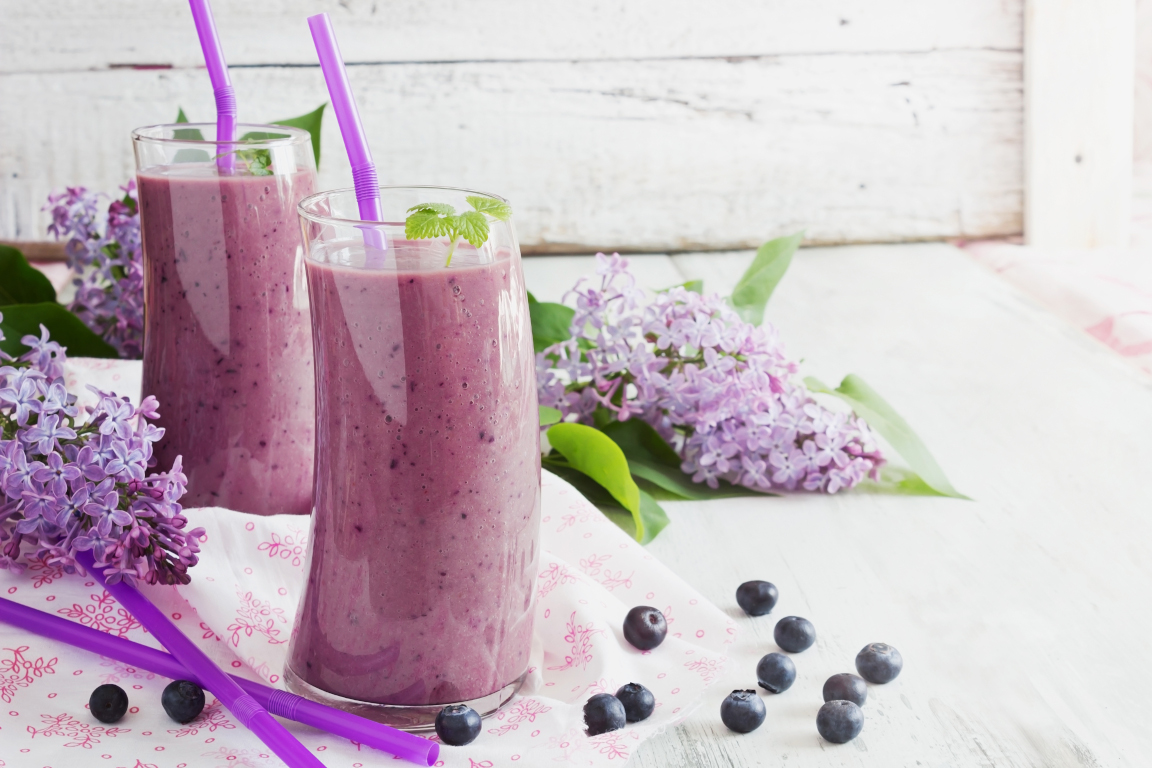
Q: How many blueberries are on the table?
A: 13